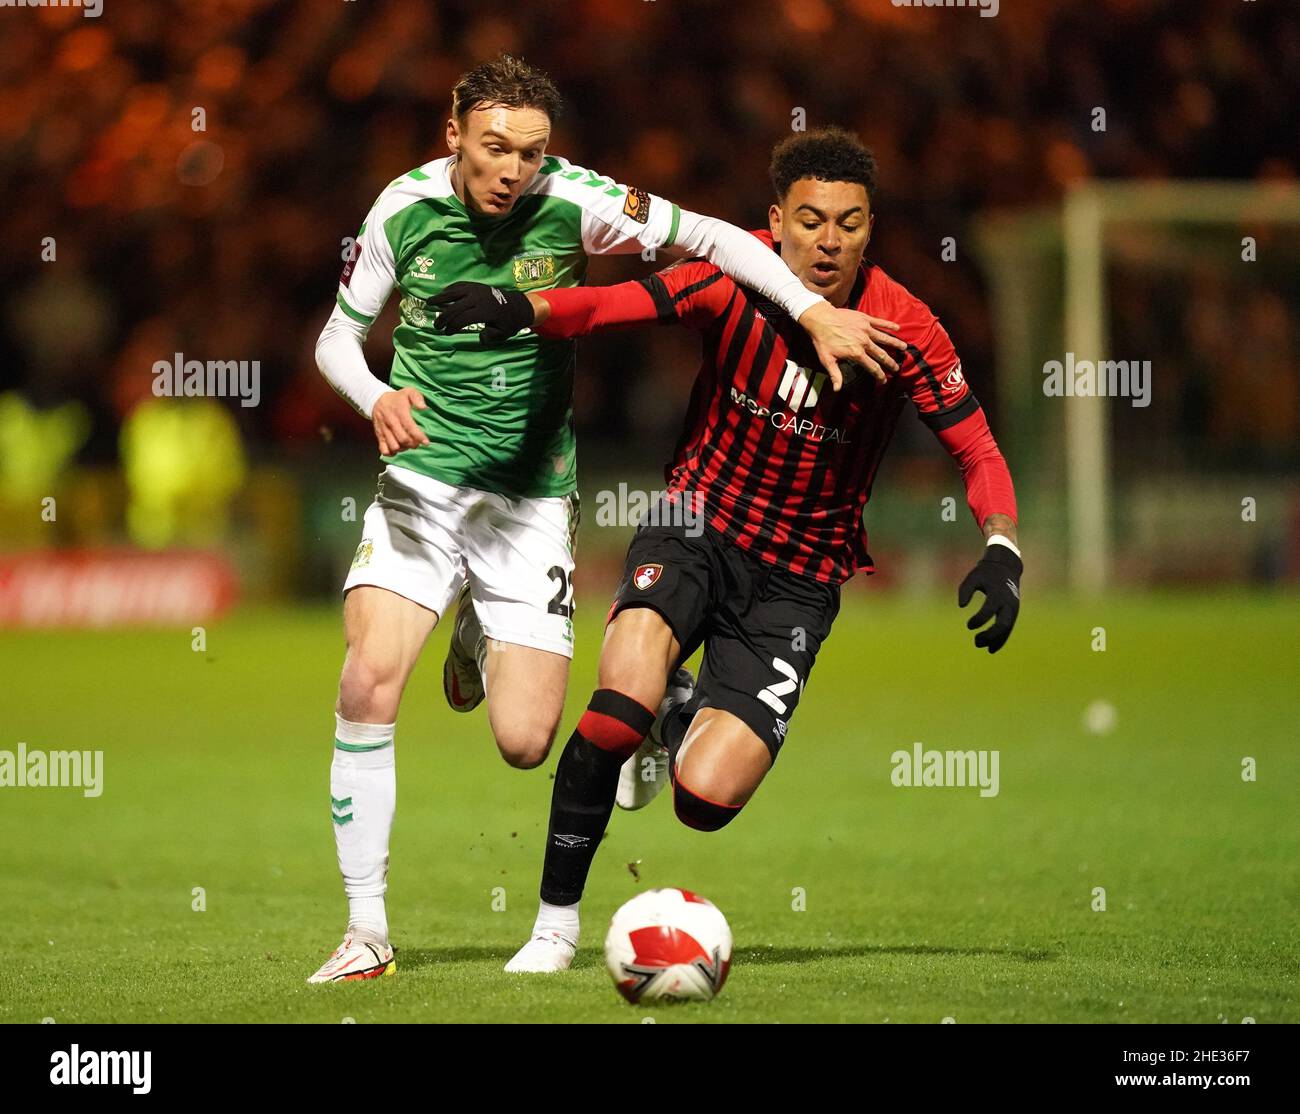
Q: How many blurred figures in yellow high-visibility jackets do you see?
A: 2